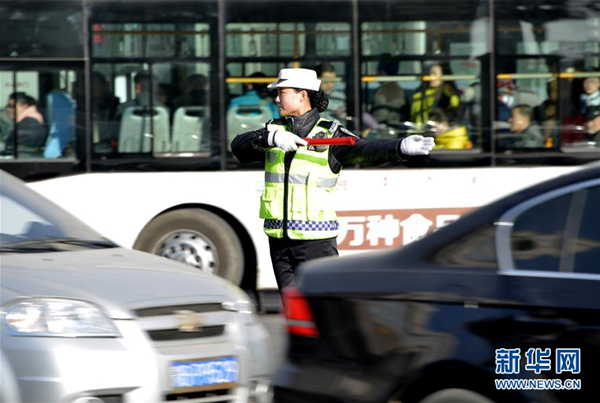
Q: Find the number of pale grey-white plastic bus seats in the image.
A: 3